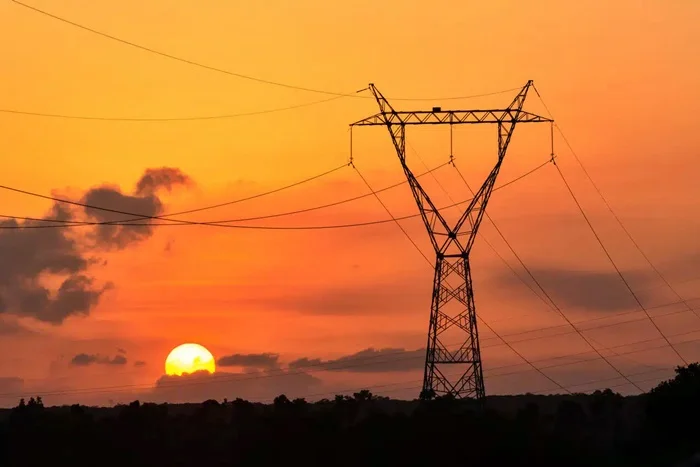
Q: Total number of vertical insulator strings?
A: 3